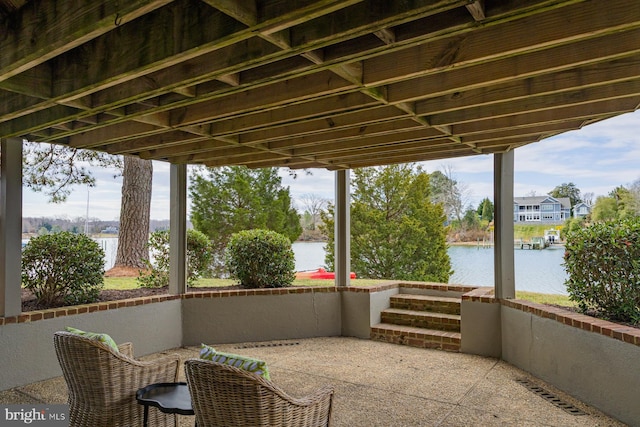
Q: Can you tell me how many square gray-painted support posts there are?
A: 4